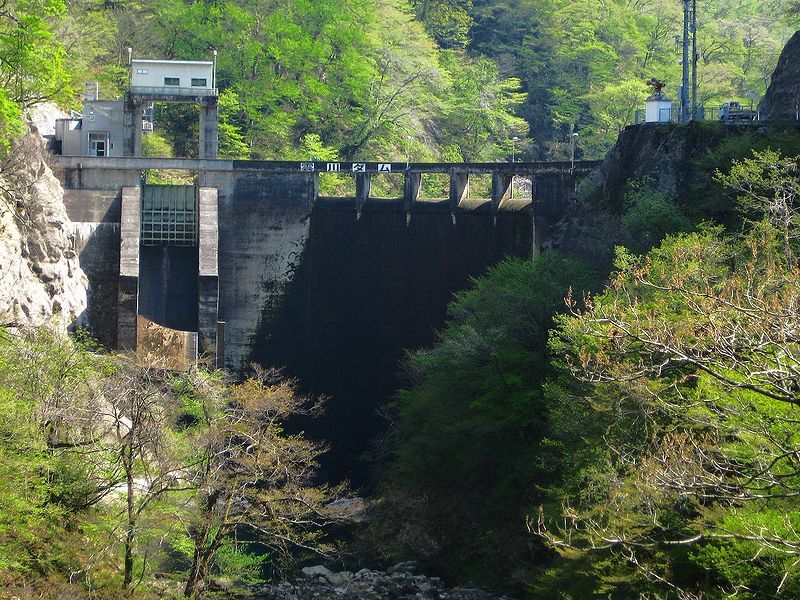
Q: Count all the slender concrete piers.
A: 4